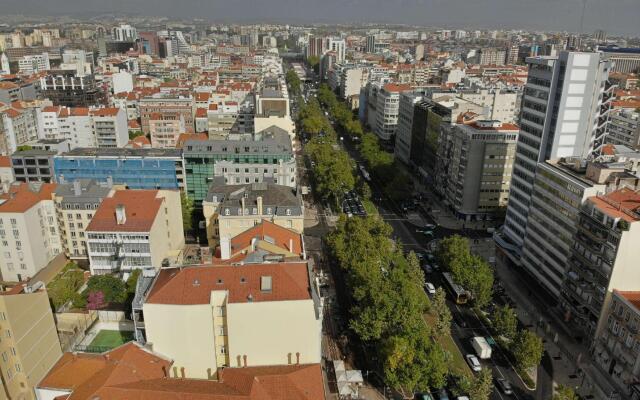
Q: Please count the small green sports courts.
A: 1